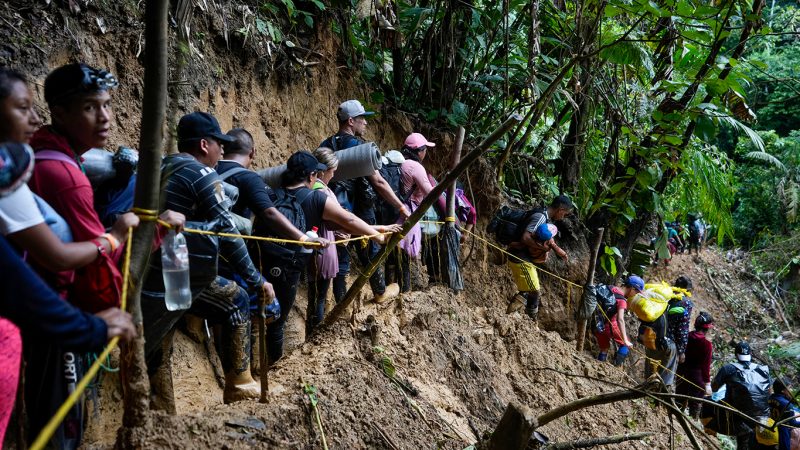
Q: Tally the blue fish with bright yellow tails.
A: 0